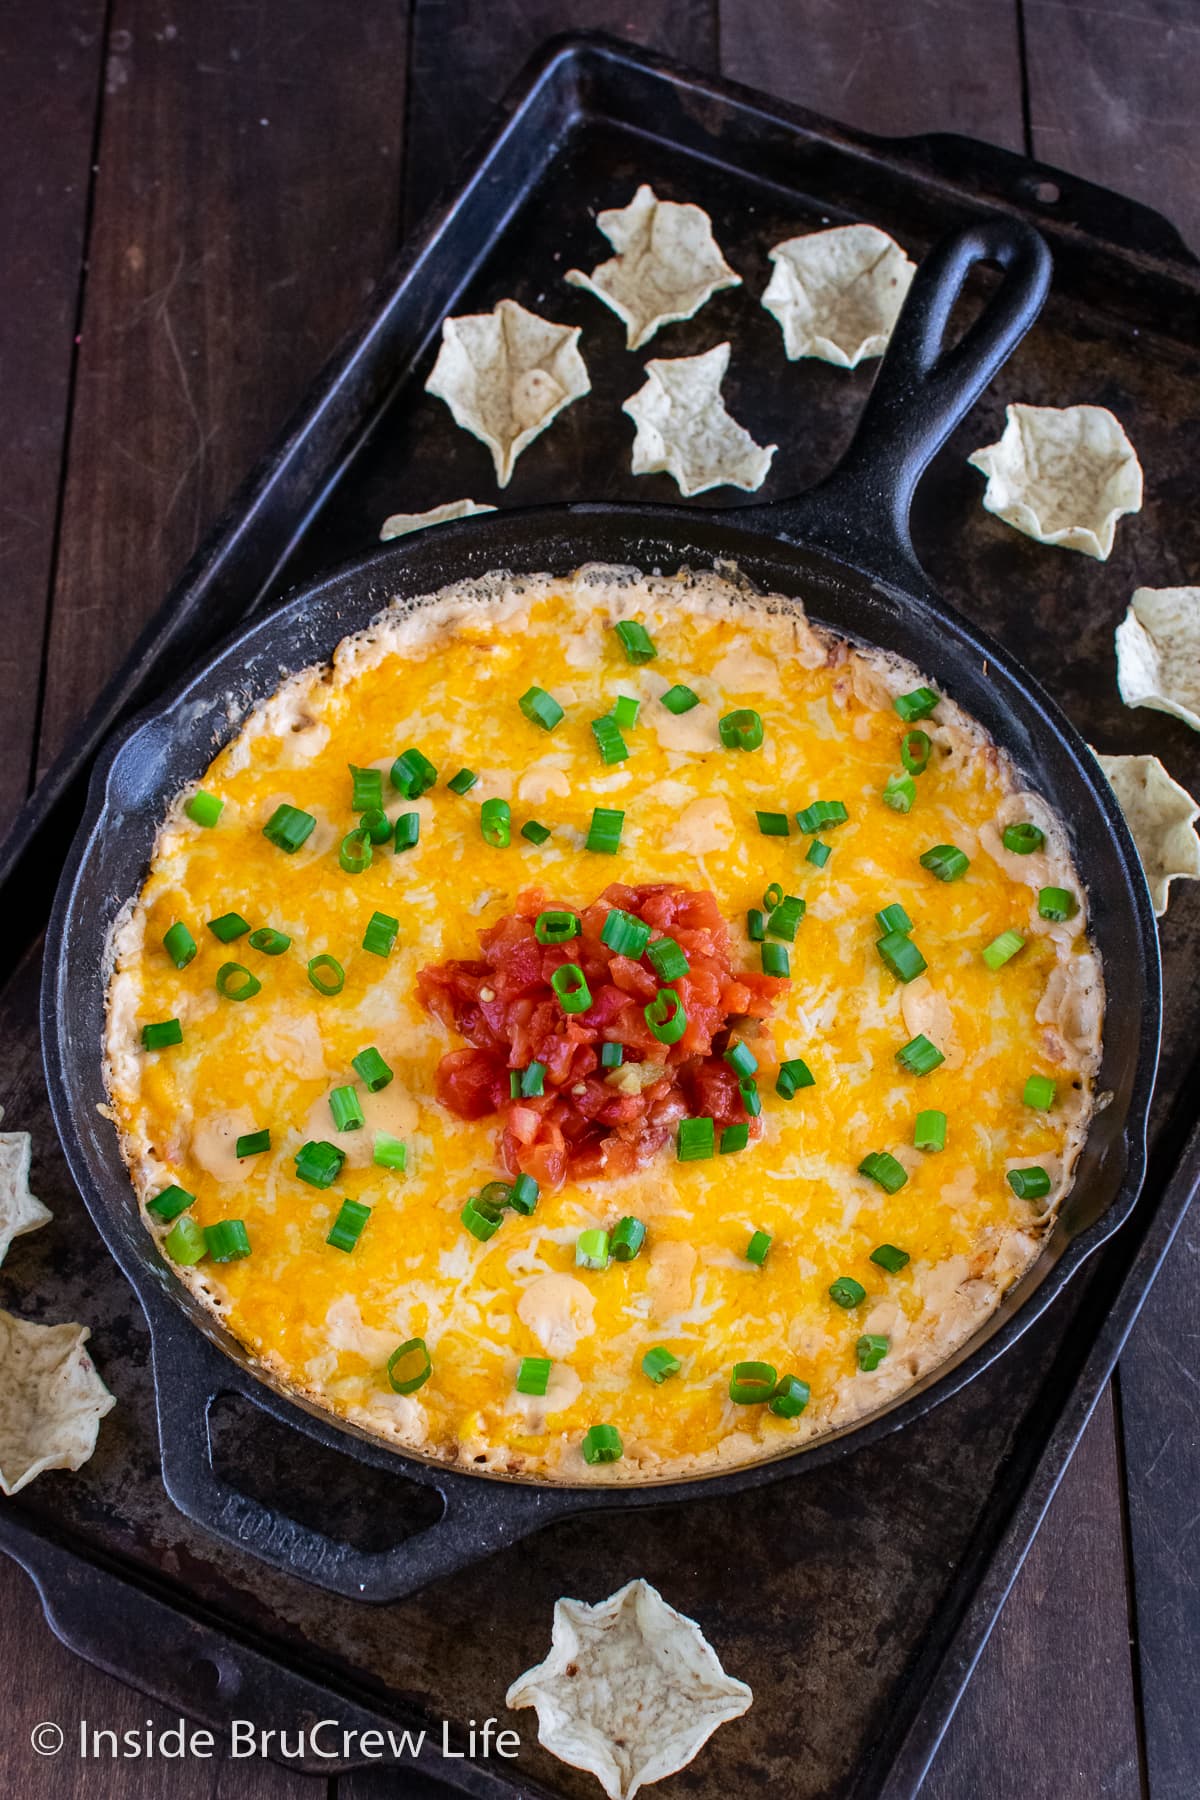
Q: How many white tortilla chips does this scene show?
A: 11